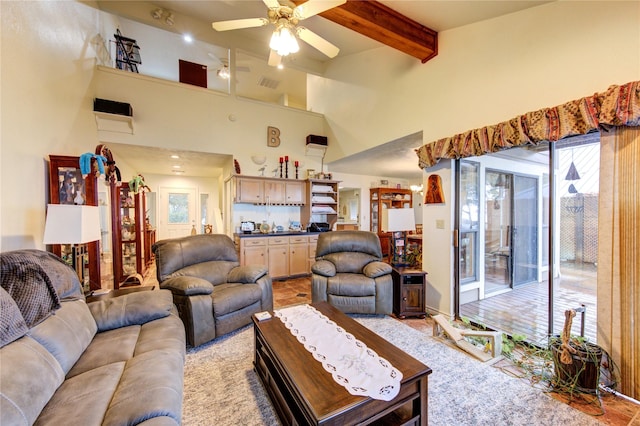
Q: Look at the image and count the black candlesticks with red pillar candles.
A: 3